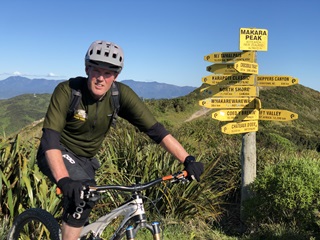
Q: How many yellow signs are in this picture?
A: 11